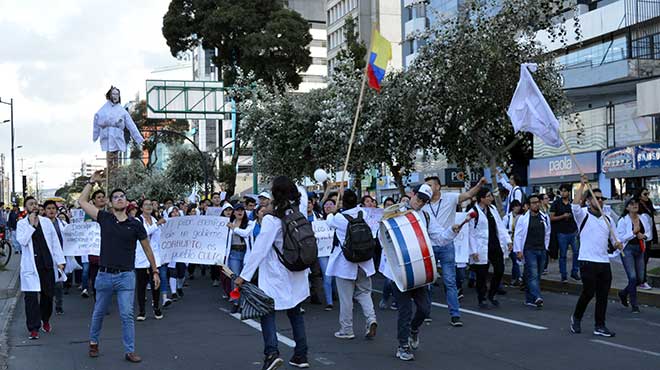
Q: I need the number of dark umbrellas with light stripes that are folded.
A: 1